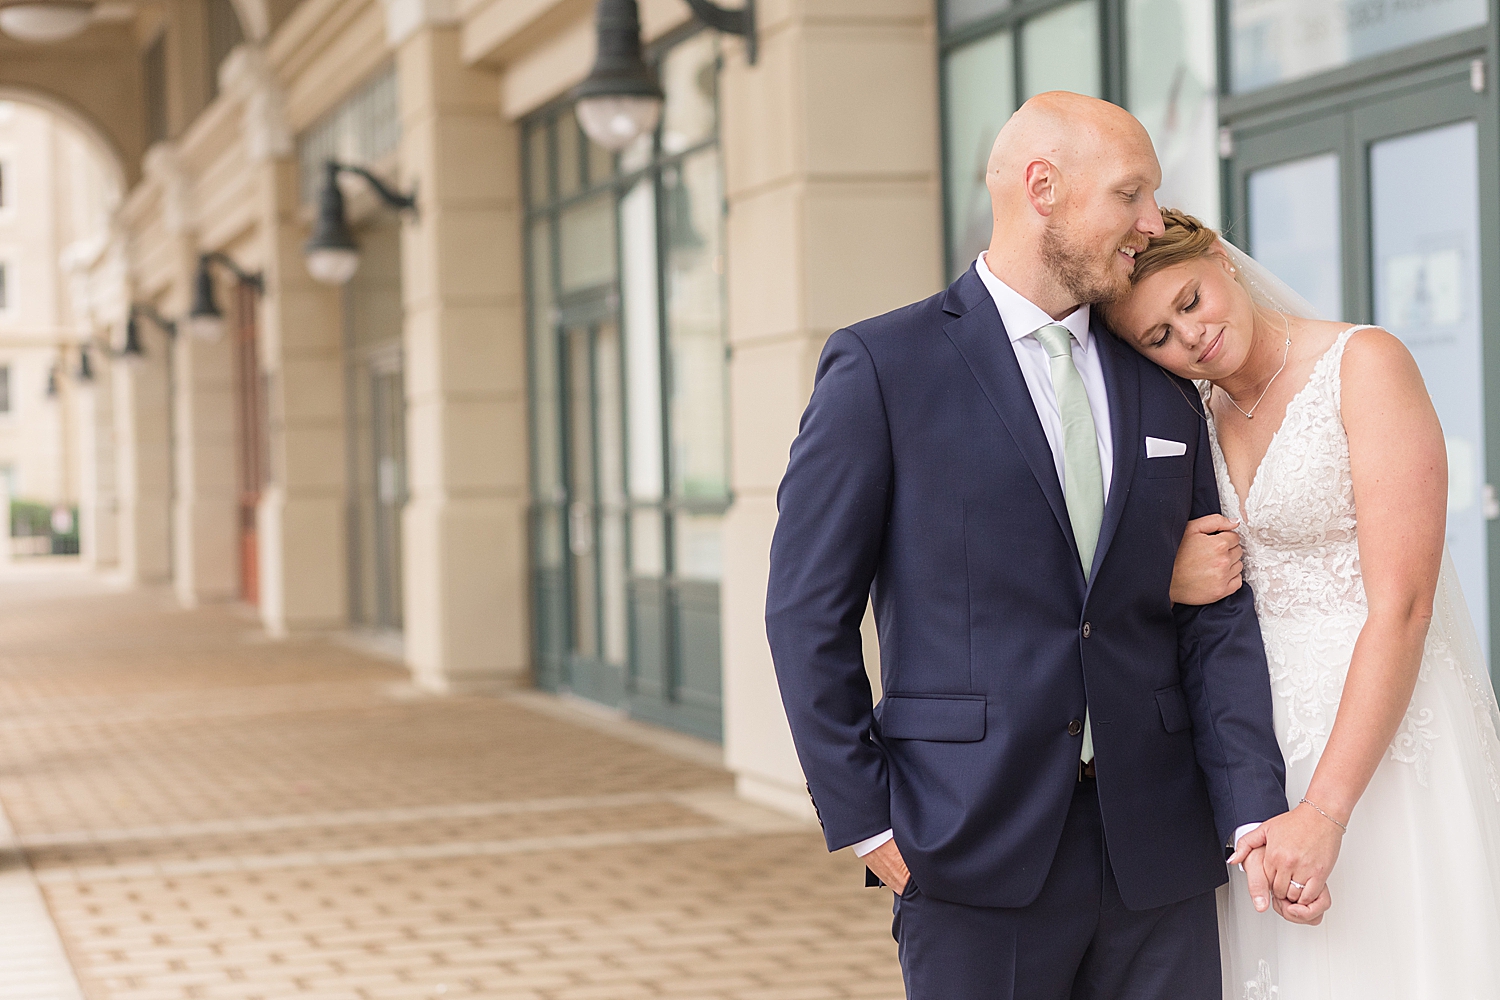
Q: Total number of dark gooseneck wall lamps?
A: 6